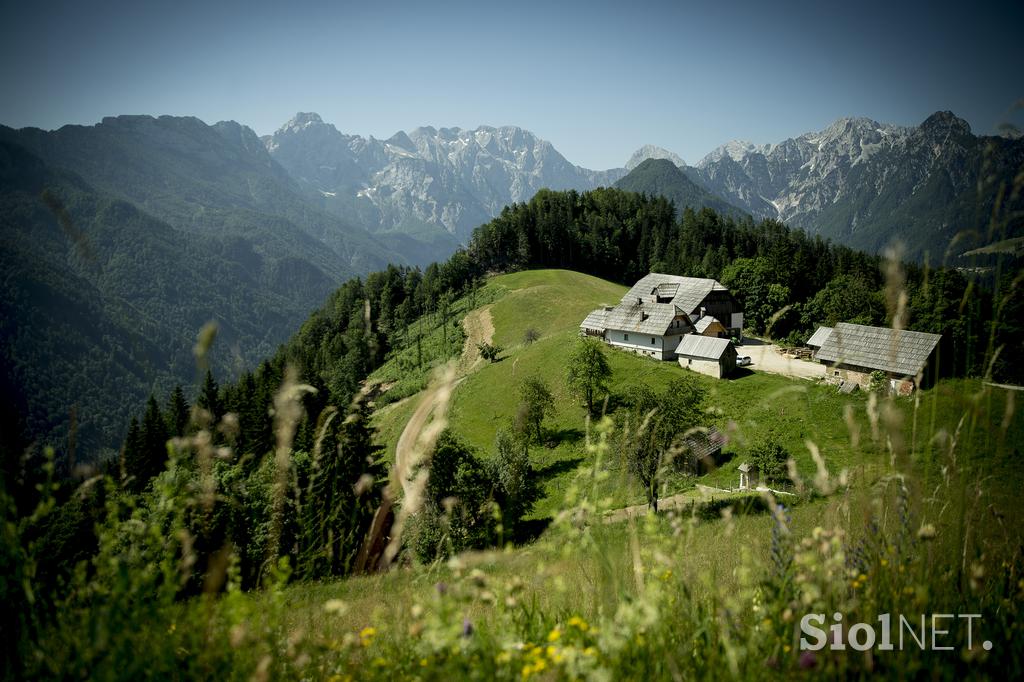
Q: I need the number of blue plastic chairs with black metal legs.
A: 0